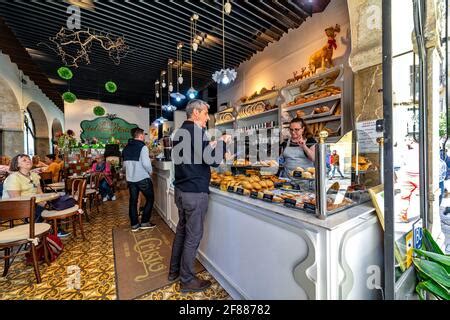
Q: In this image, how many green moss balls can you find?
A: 4